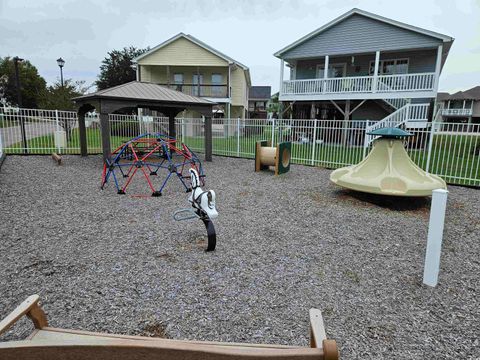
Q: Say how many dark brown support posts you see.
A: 4